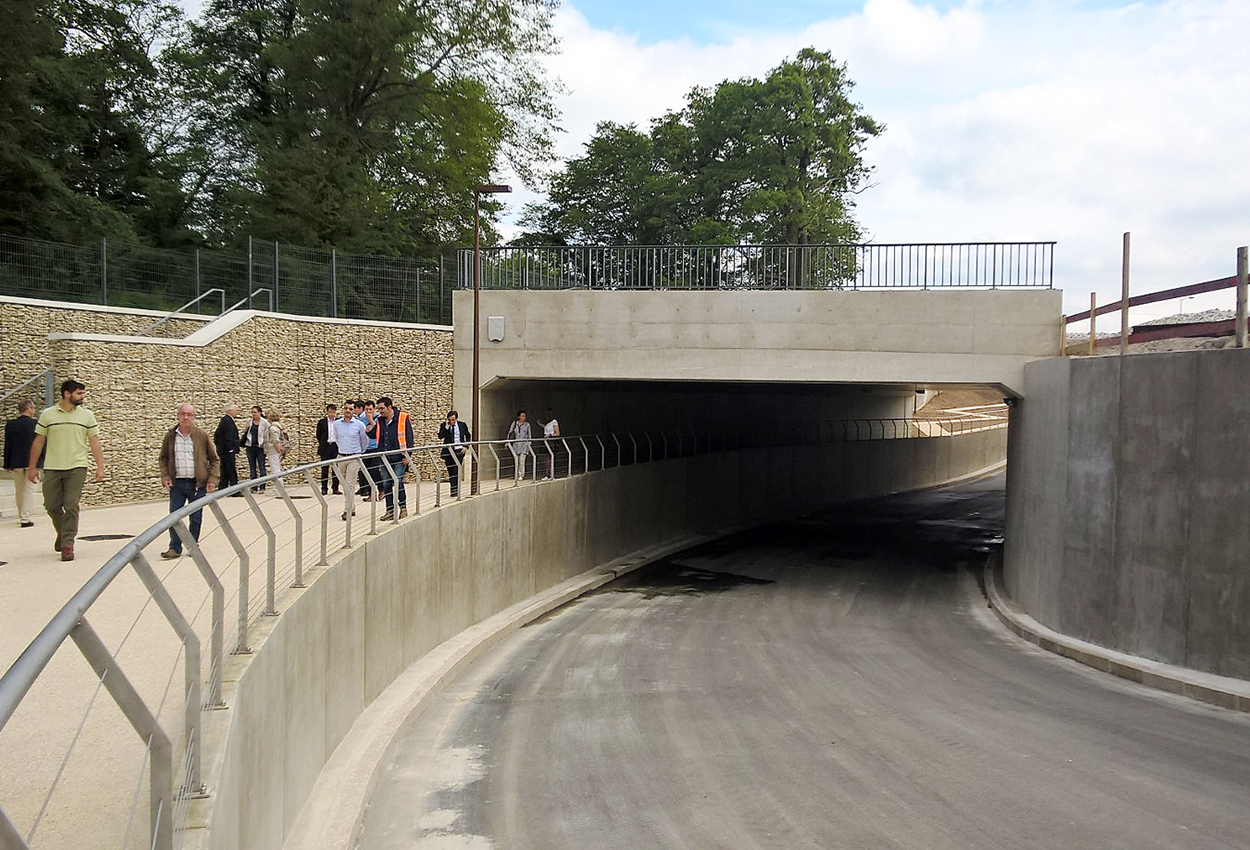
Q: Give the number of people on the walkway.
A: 14